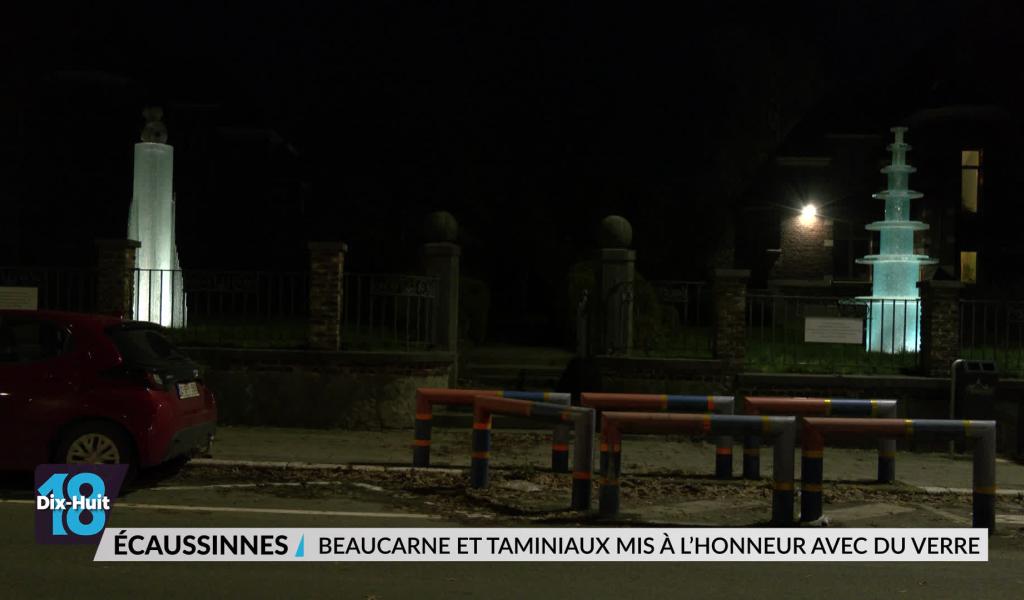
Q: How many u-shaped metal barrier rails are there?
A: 6